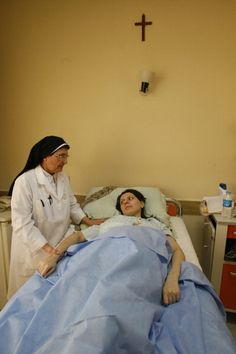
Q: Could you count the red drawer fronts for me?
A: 2